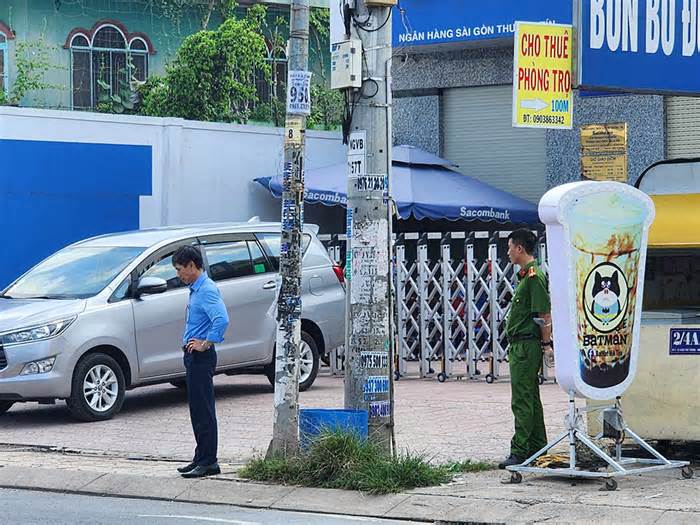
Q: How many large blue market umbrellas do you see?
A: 1